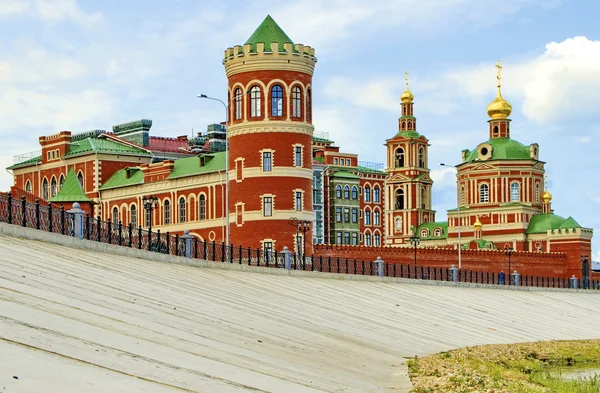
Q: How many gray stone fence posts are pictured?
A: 7